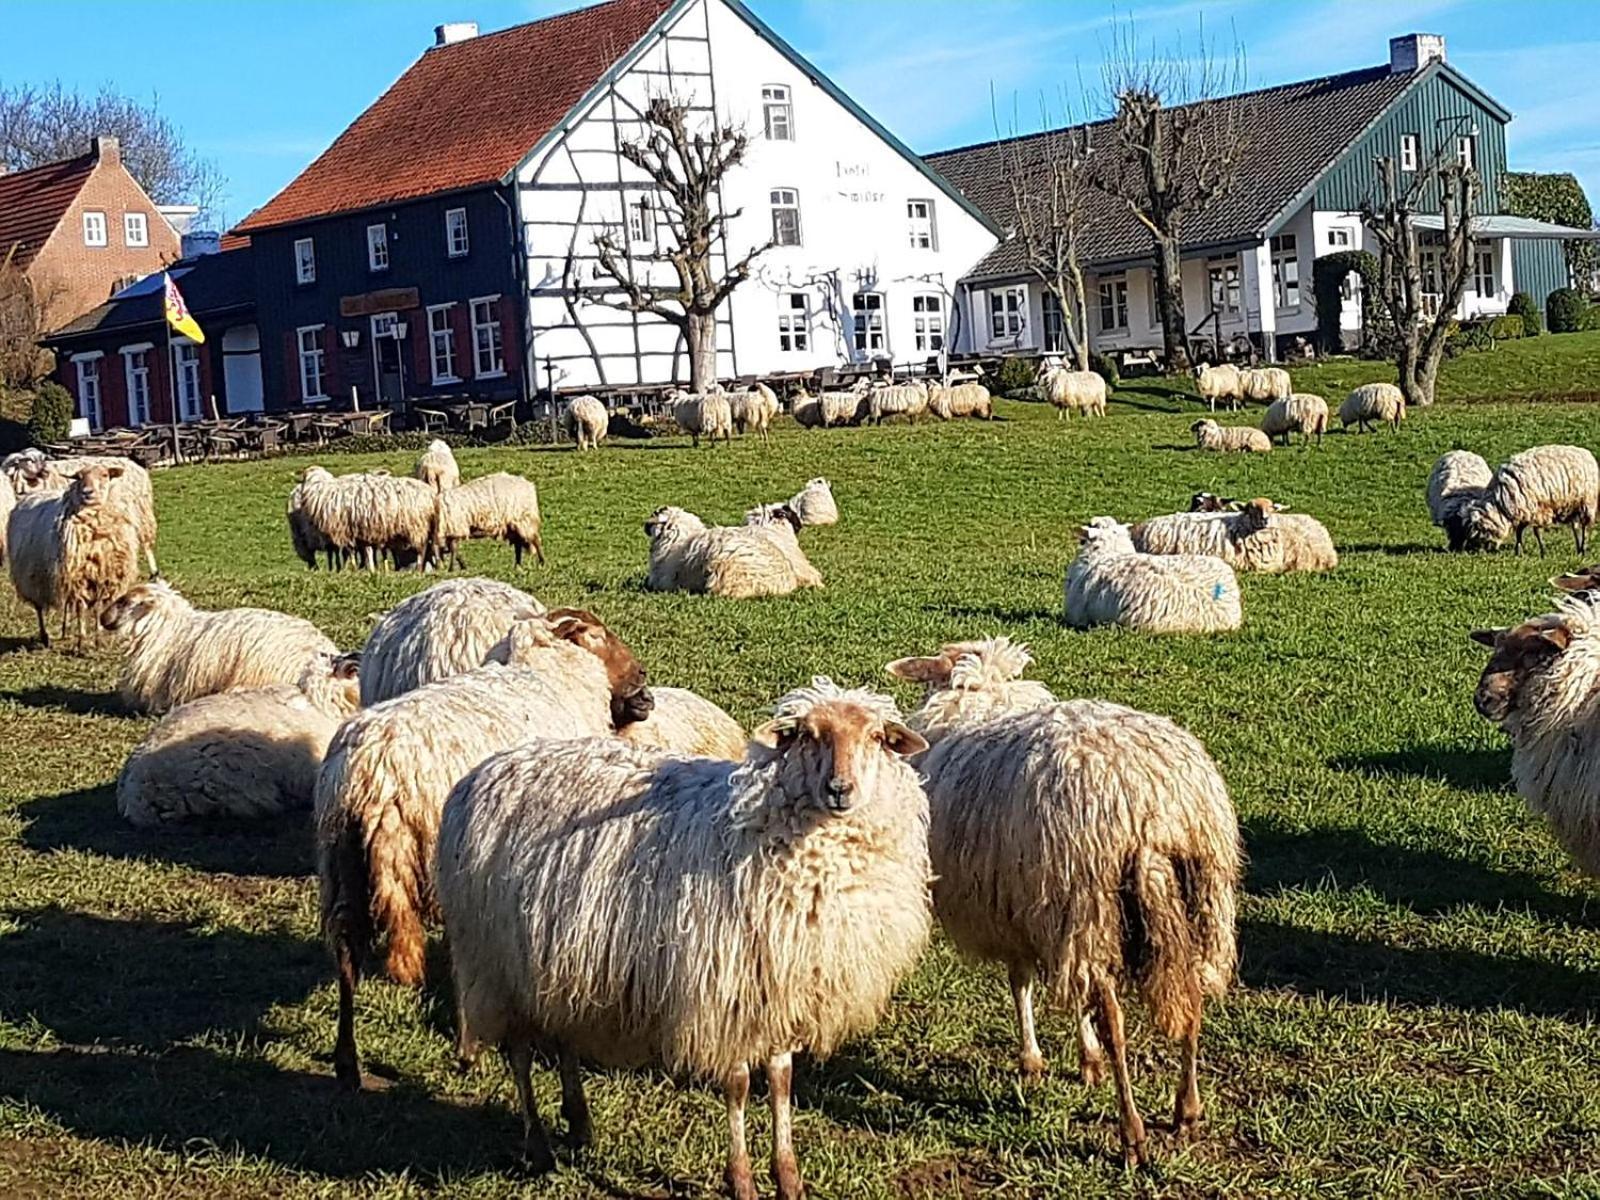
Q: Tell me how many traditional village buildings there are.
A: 3